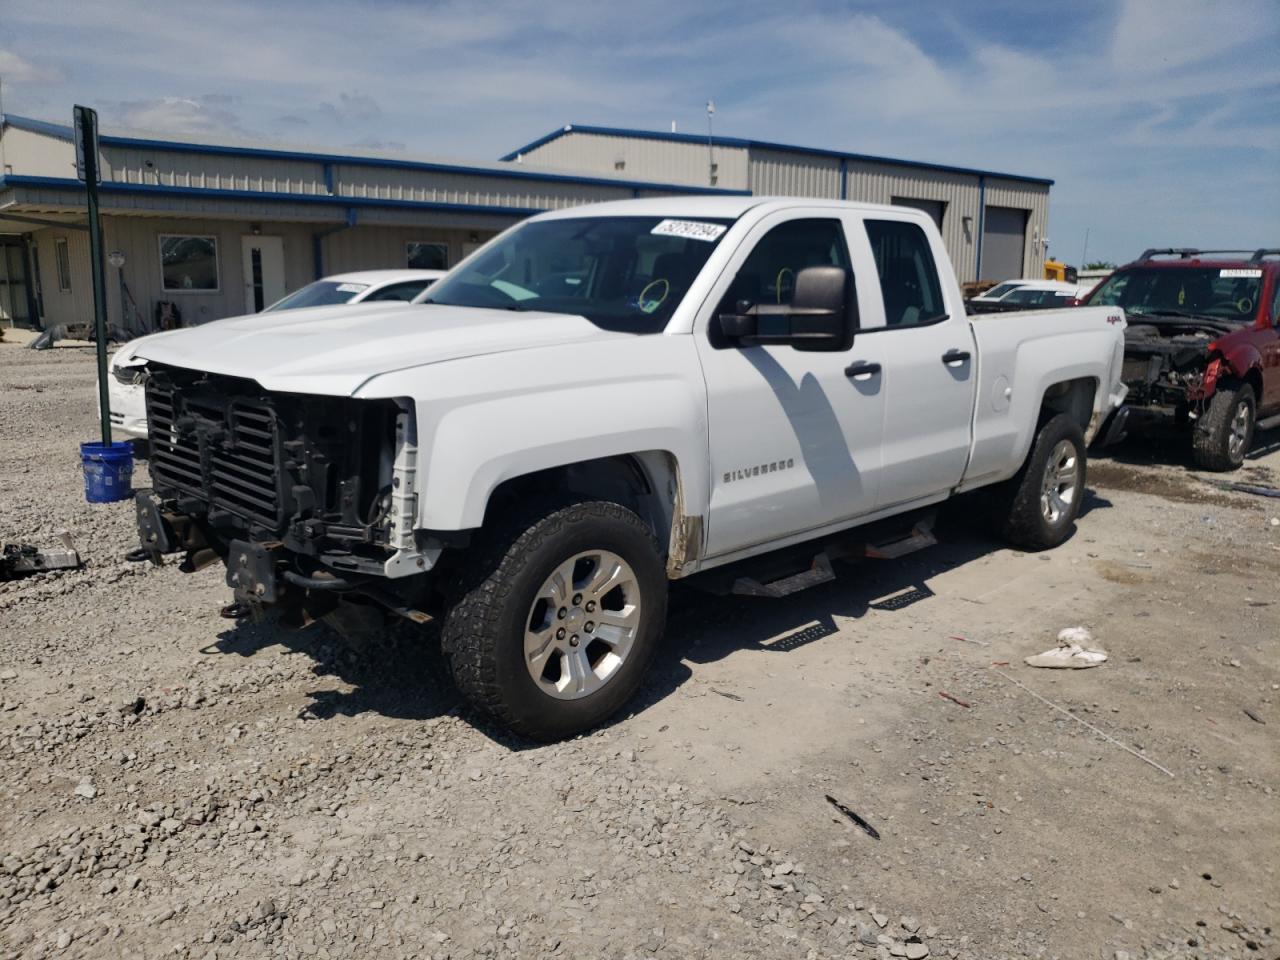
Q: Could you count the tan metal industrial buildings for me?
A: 2